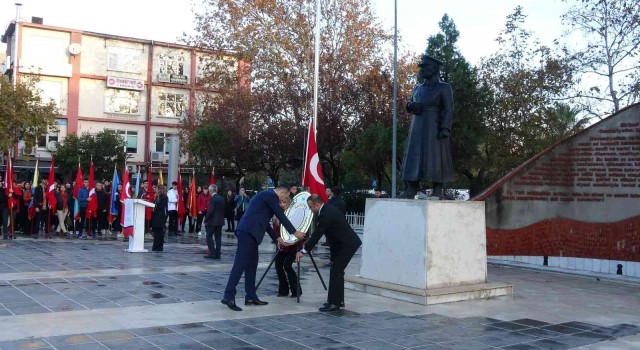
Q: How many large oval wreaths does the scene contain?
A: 1